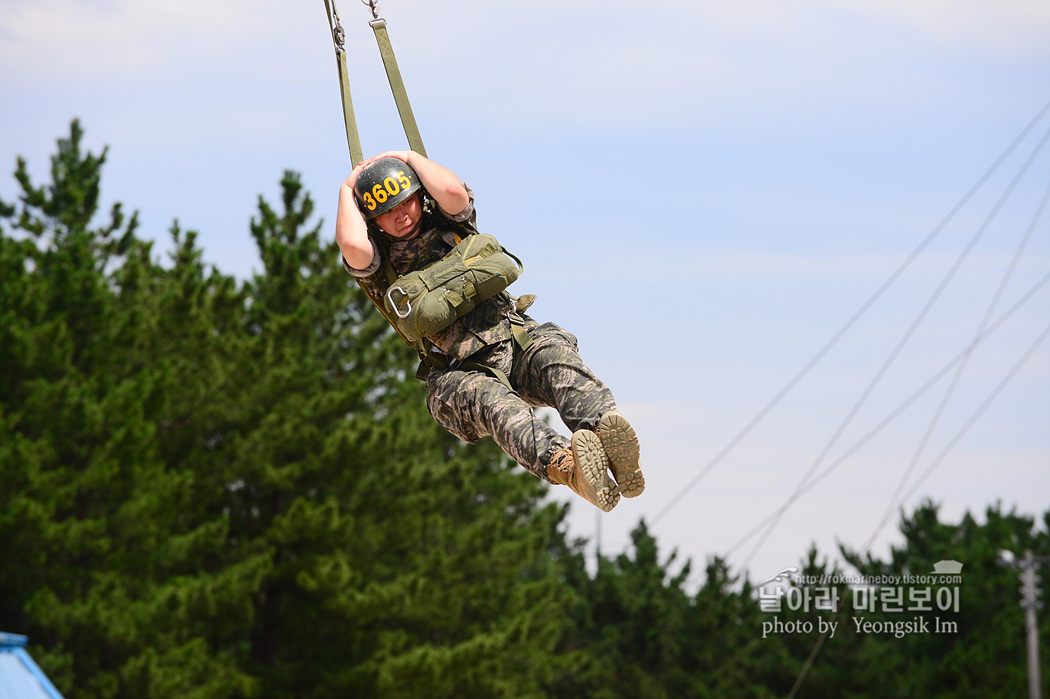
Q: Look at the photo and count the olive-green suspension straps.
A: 2